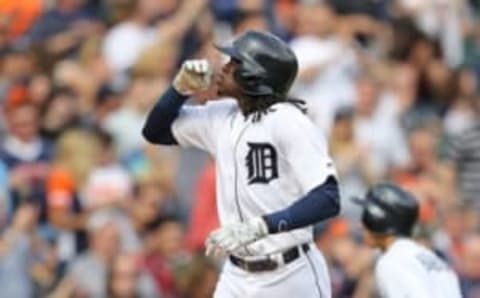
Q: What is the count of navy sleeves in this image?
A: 2